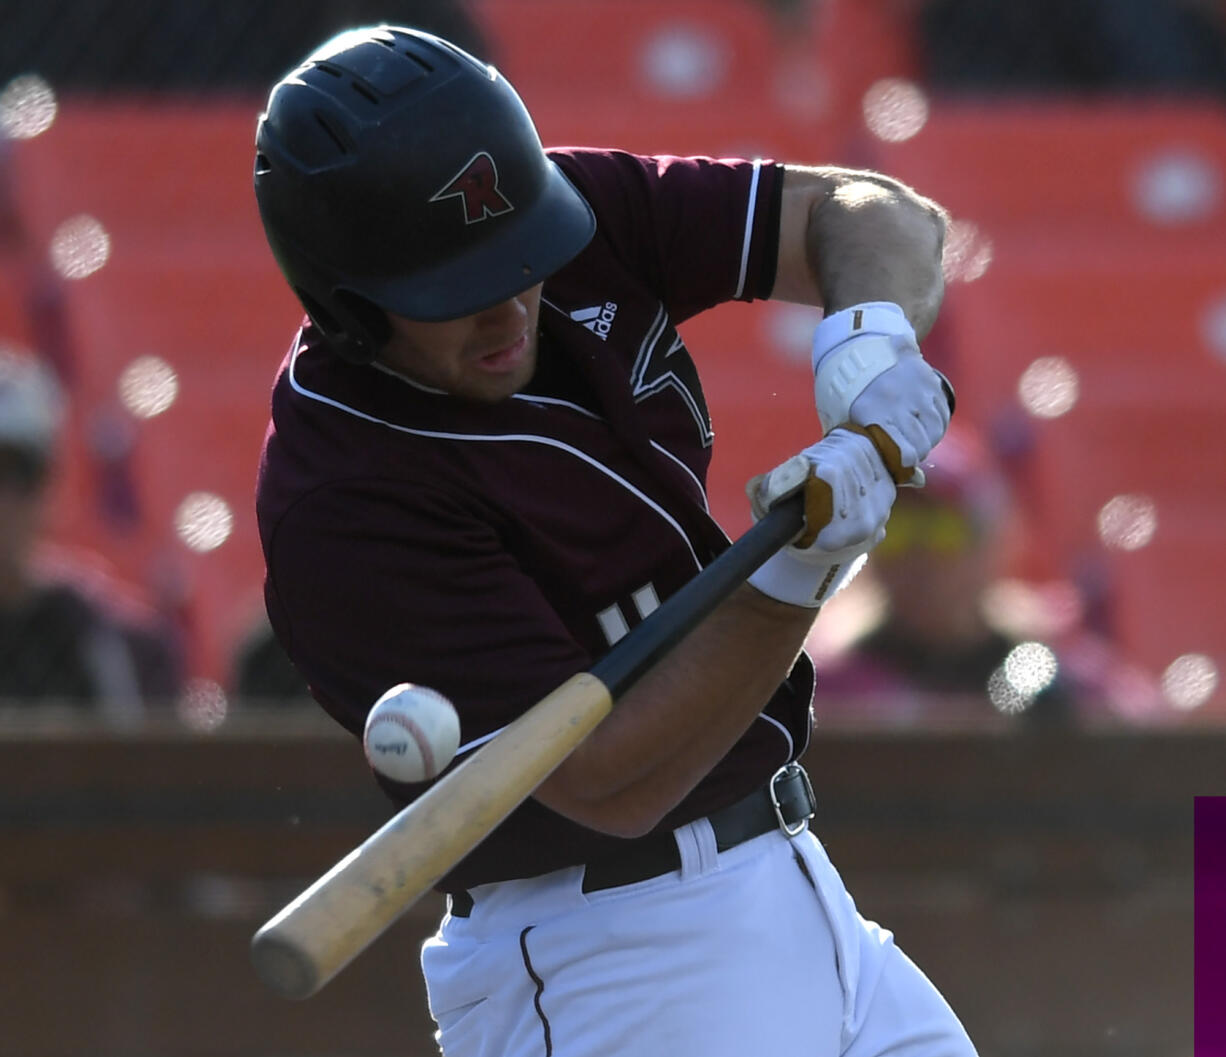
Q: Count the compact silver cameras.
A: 0